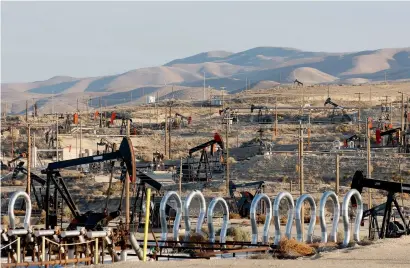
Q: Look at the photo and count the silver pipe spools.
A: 9